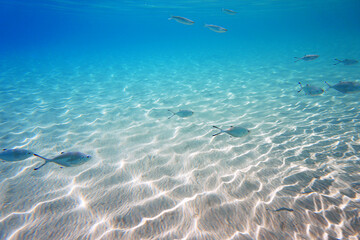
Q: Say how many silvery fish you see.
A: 11